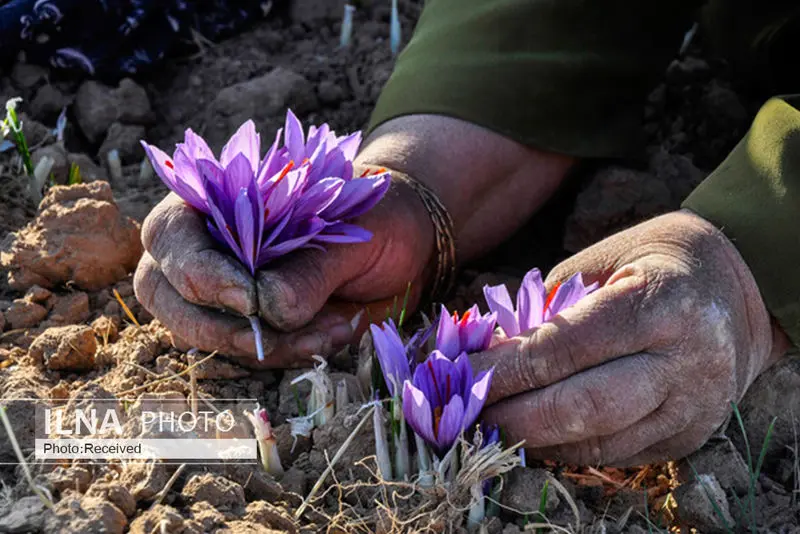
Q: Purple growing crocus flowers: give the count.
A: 4